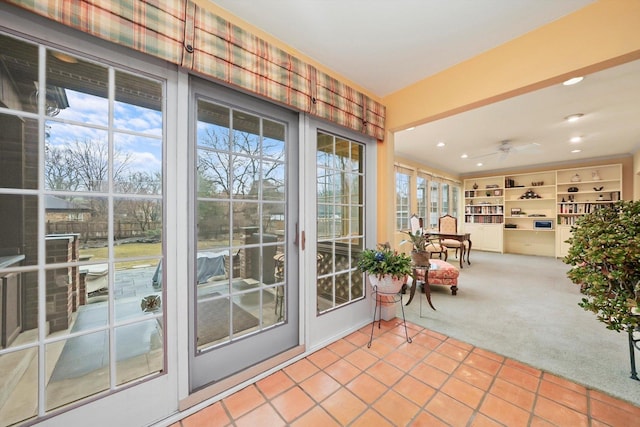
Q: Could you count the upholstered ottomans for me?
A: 1